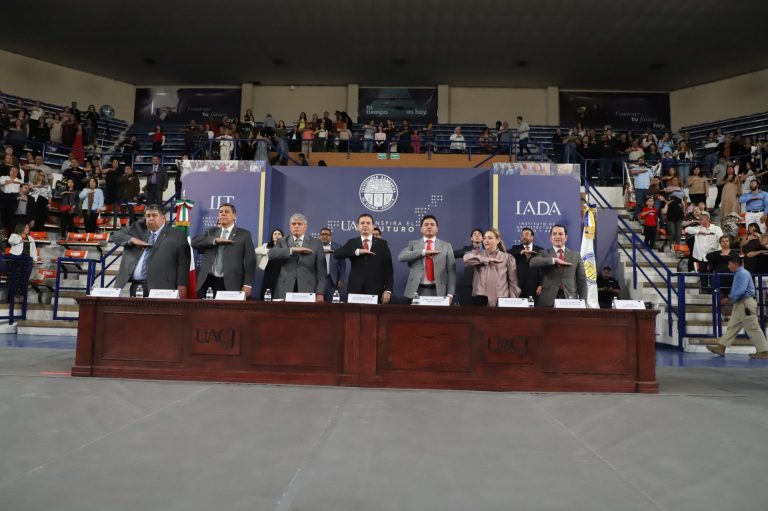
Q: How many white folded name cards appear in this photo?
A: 9